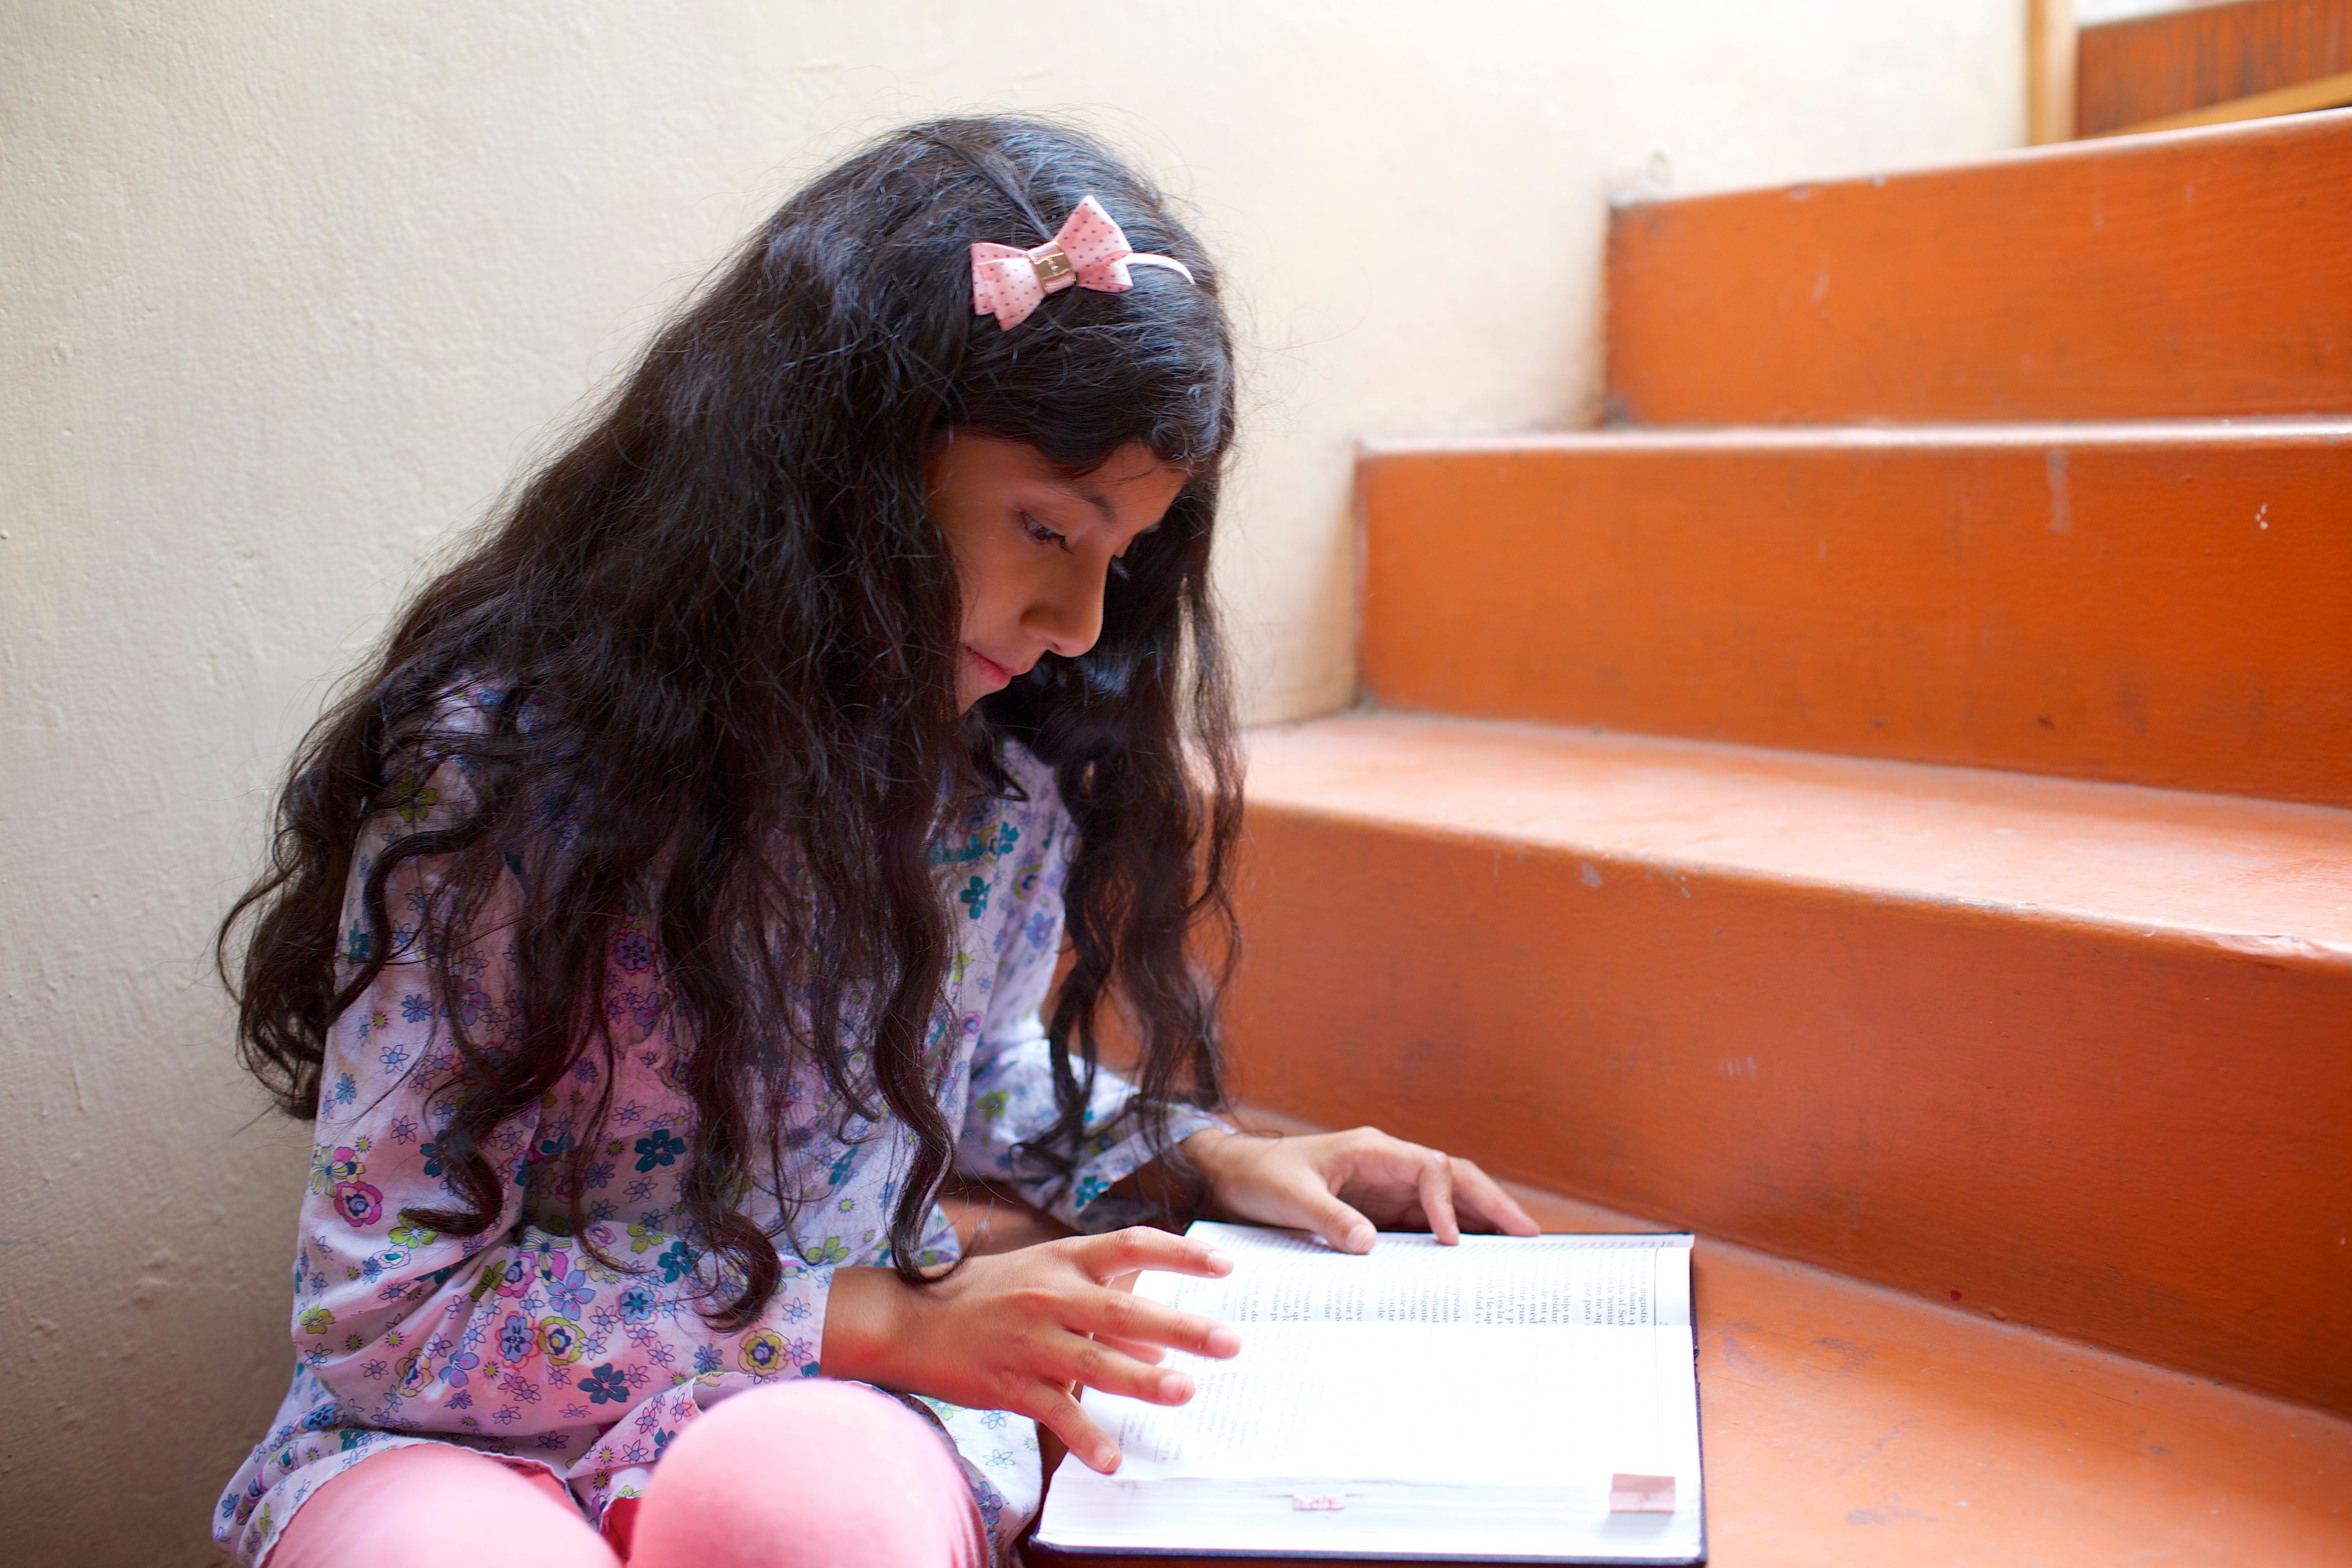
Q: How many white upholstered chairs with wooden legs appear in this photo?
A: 0